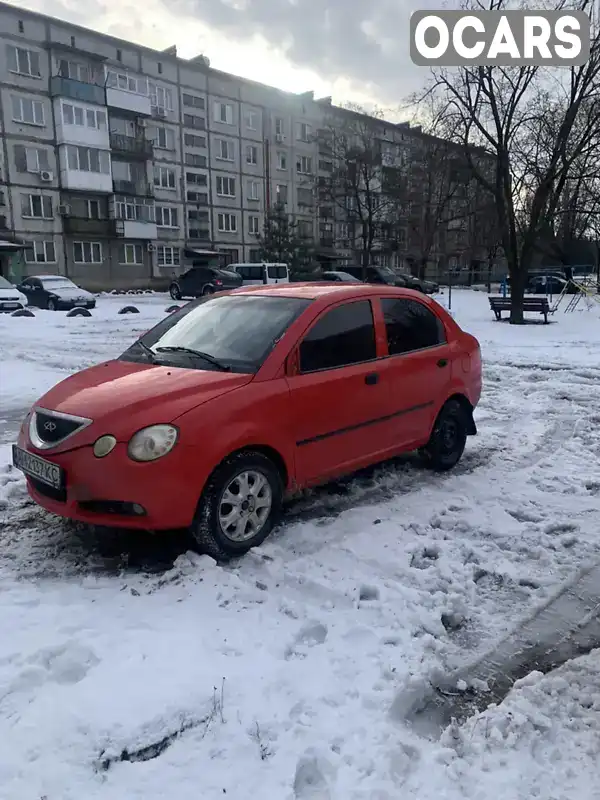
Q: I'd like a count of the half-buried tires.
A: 4